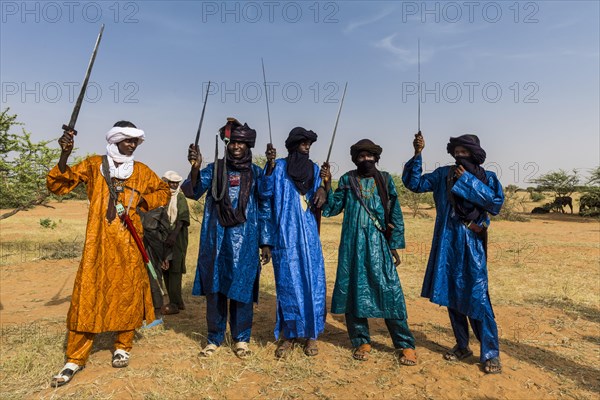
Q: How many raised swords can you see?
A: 5